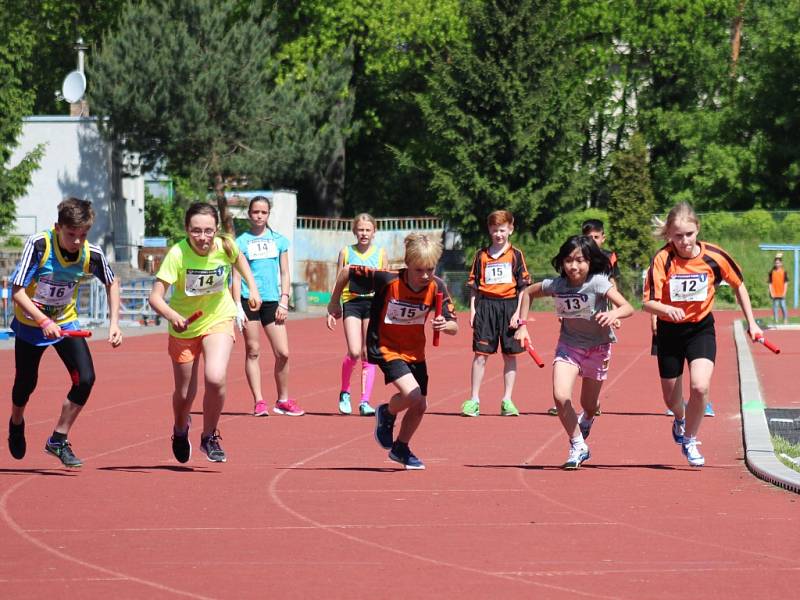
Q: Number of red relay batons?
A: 5